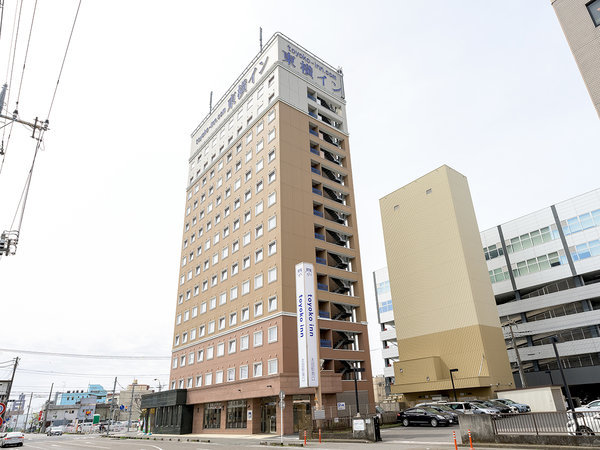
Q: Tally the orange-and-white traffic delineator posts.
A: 4